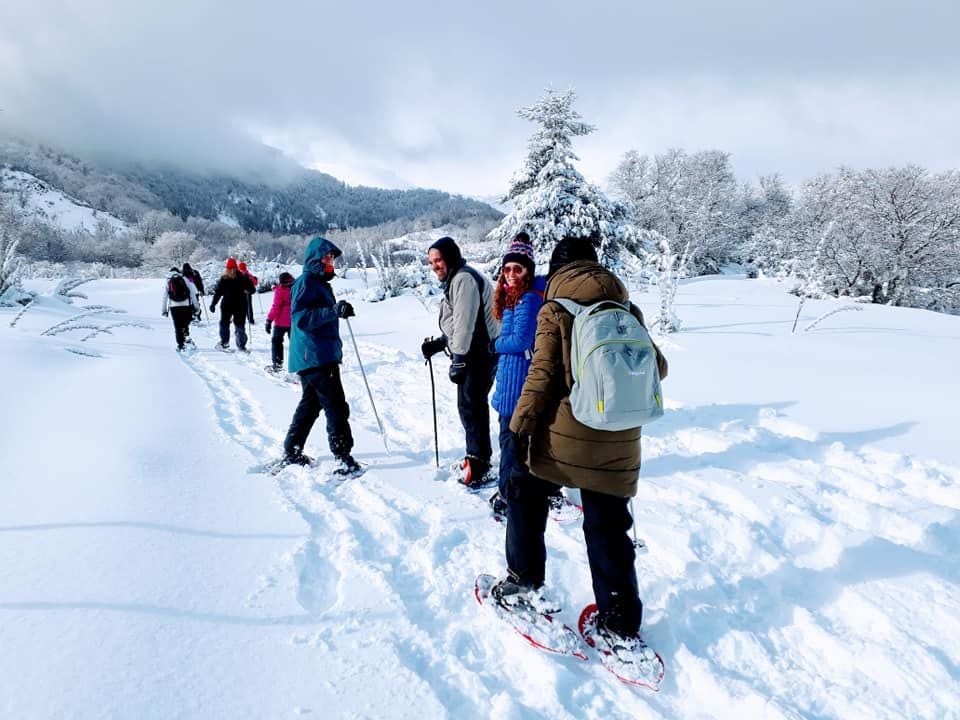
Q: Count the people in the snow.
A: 9